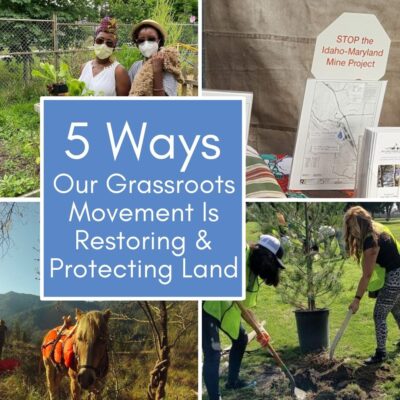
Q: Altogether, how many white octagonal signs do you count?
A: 1